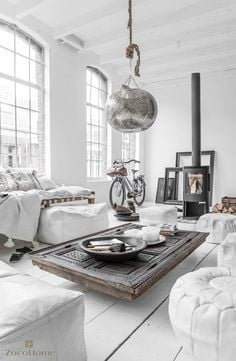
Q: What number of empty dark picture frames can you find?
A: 2